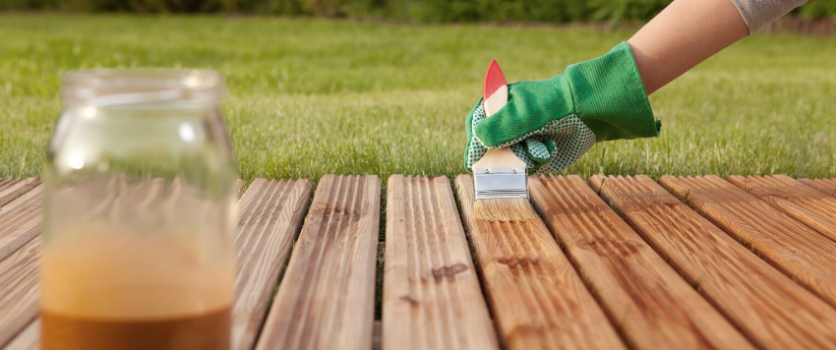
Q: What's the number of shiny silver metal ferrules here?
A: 1